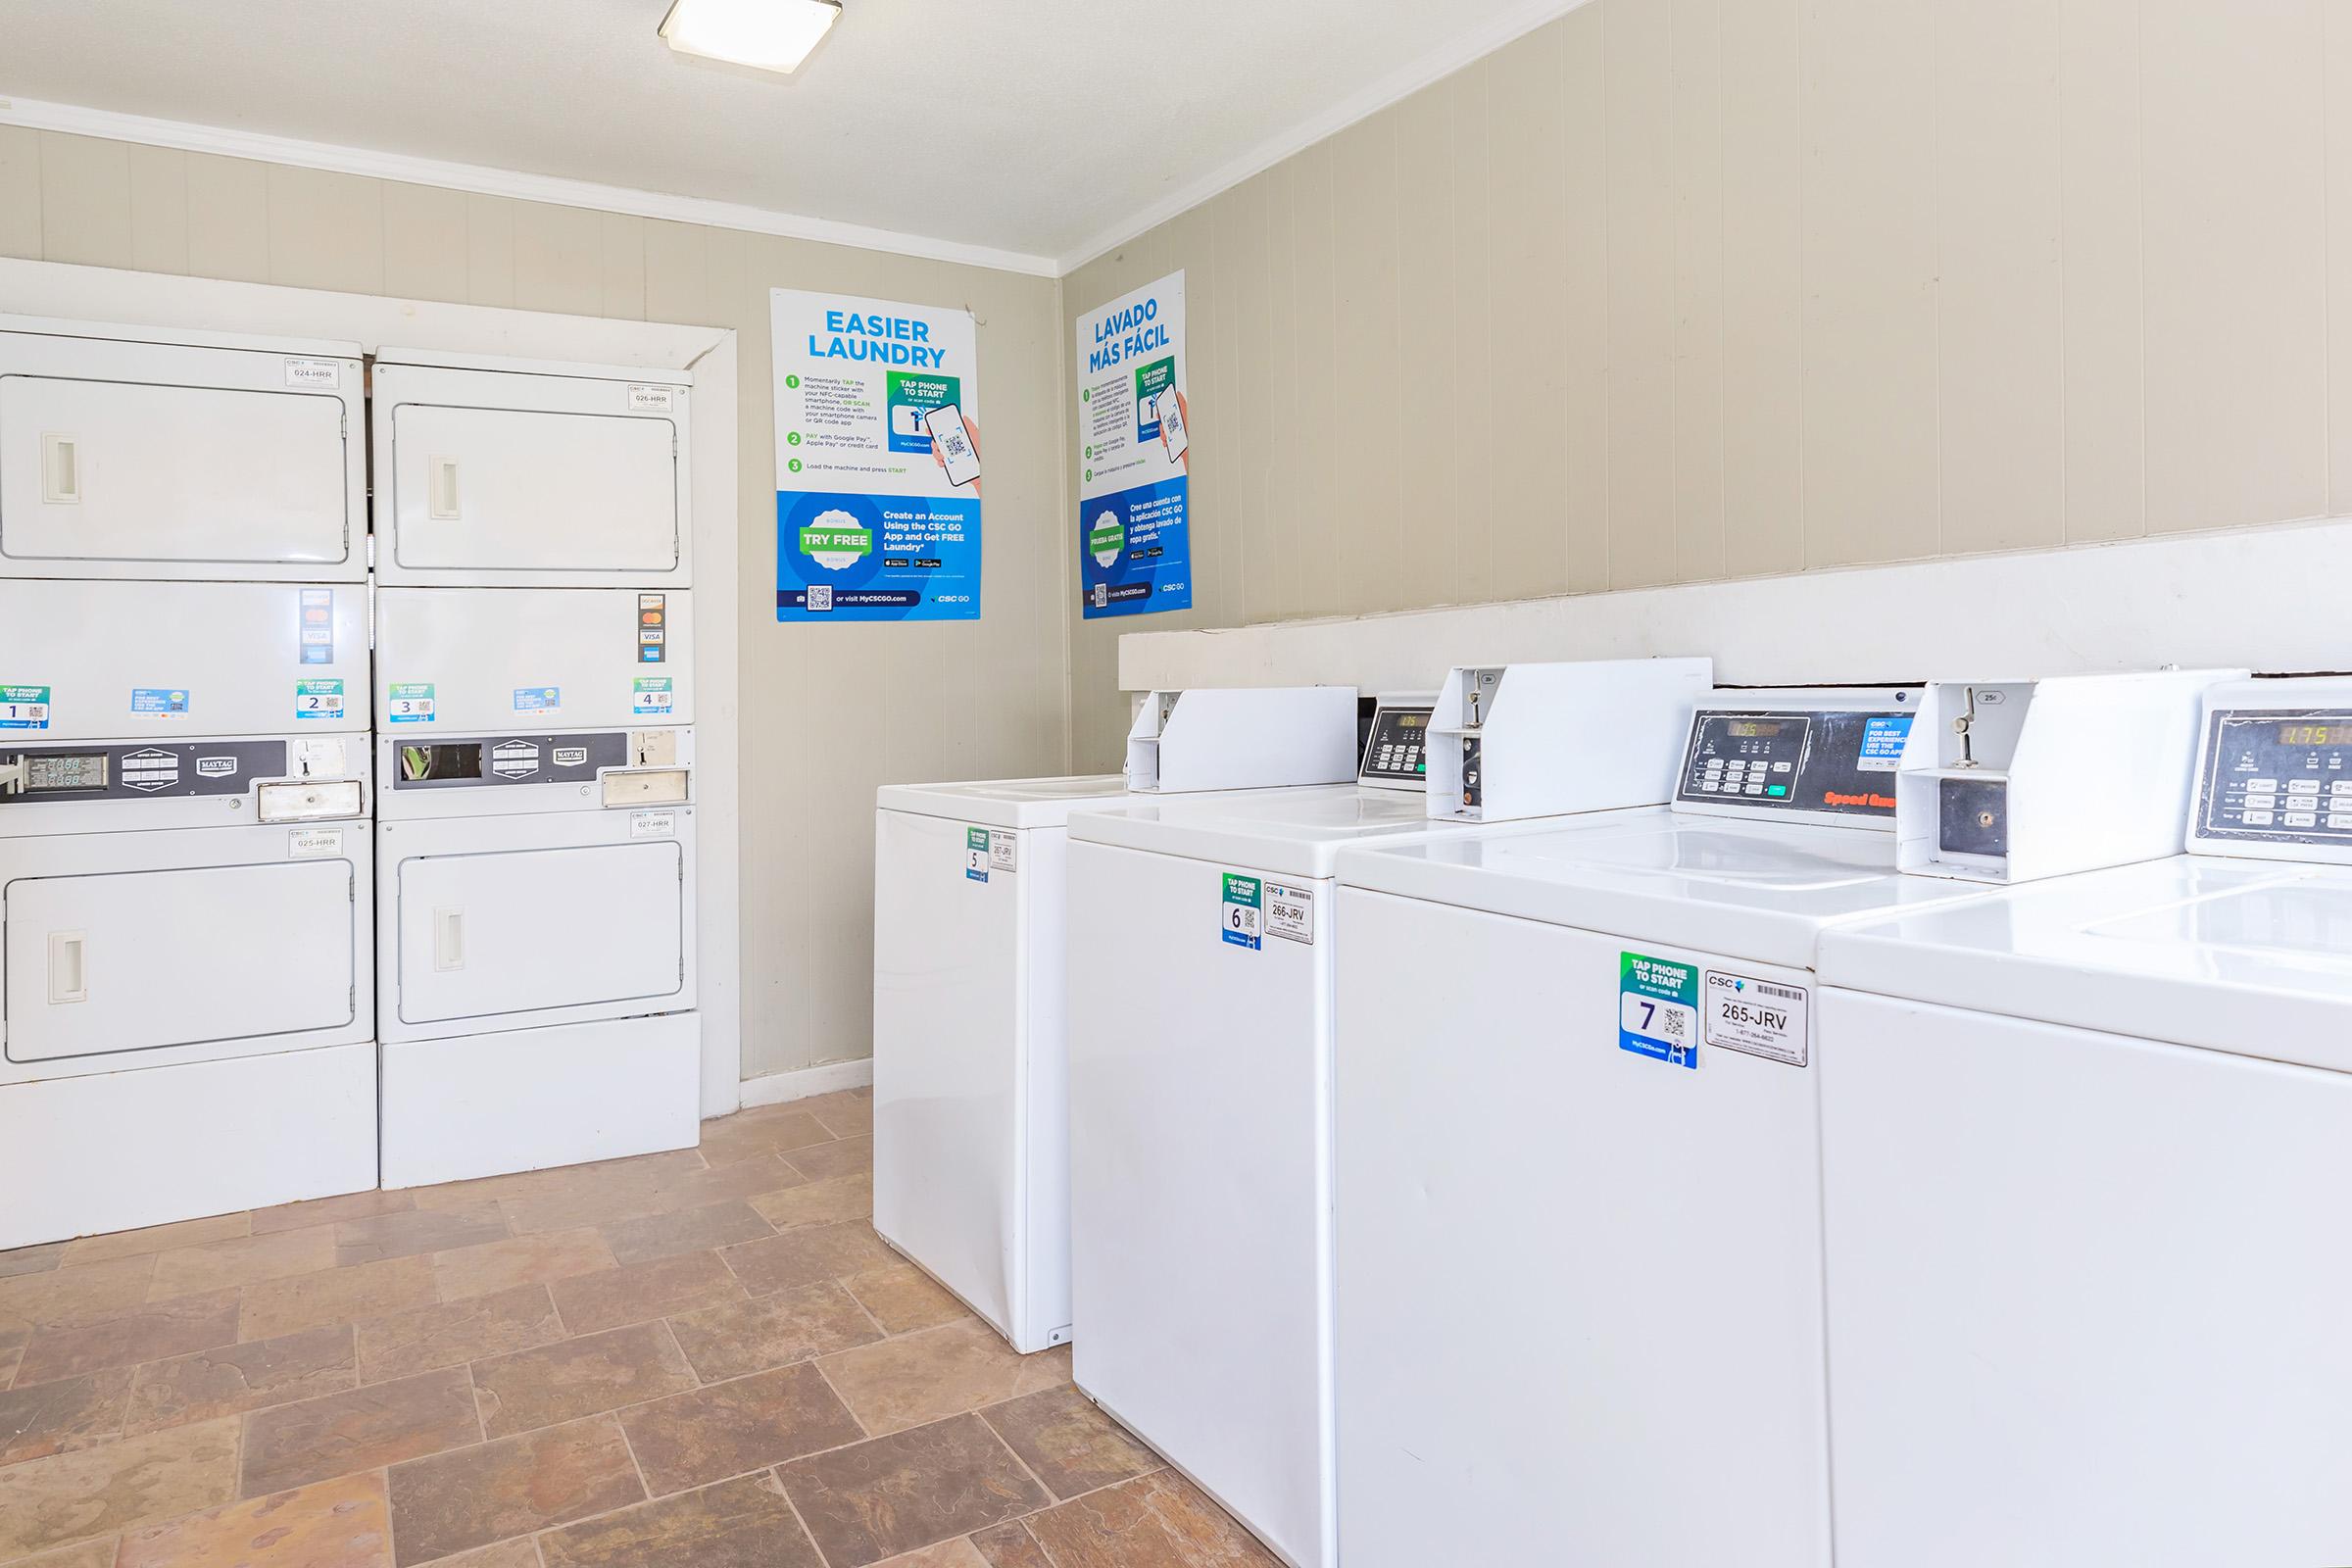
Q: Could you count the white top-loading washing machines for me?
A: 4